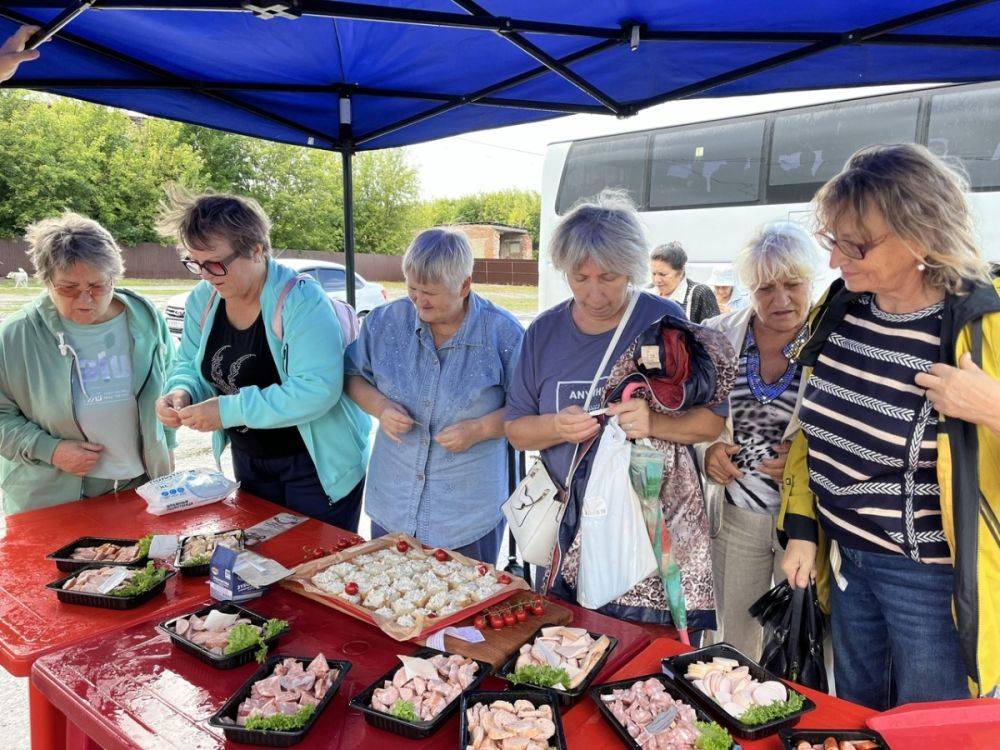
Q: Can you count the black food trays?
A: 11